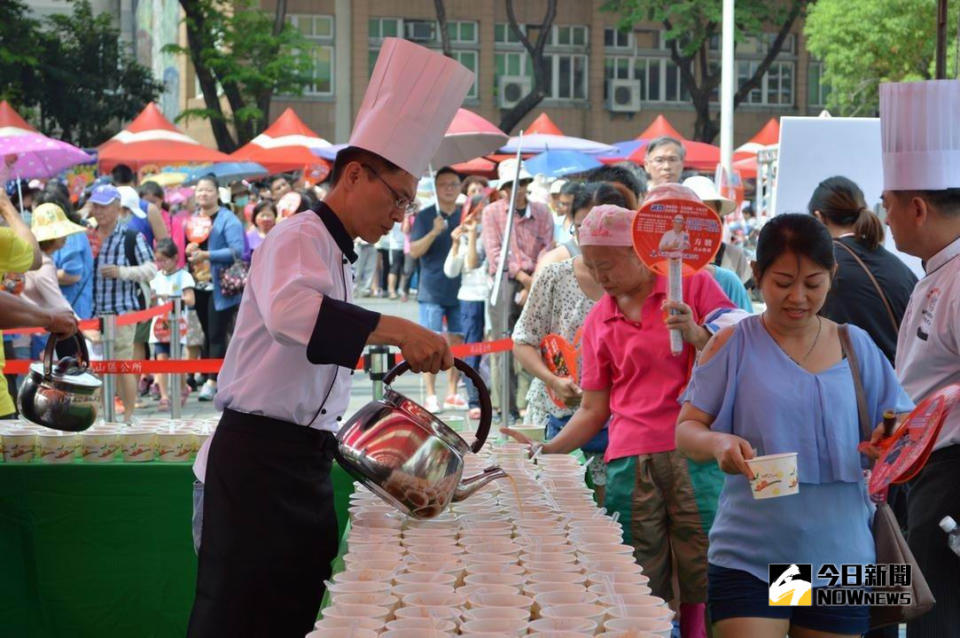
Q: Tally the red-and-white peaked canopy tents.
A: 6